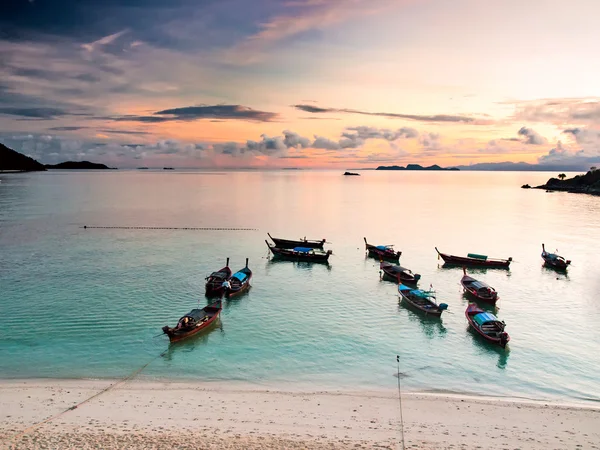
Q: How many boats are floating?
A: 12